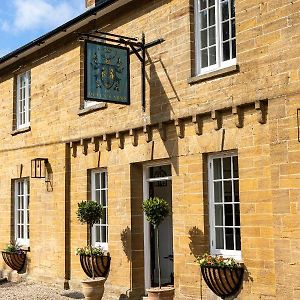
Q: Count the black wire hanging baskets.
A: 3